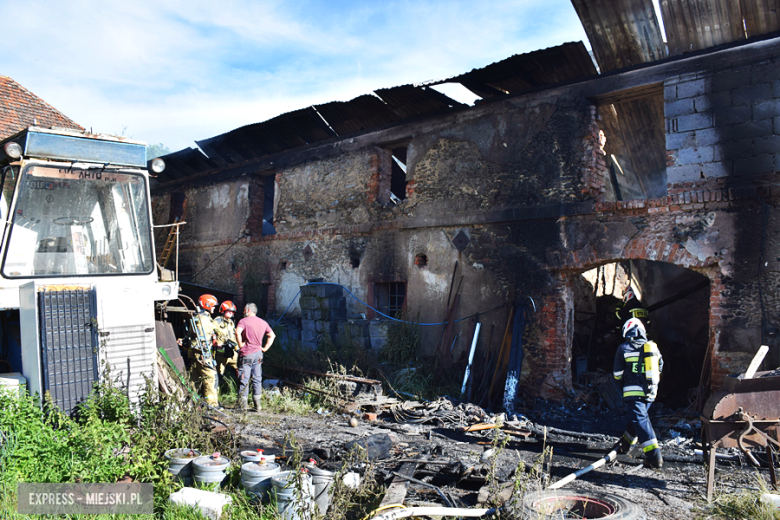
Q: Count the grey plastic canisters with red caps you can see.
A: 6